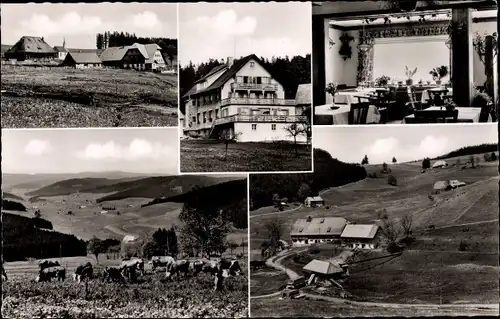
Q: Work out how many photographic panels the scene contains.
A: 5